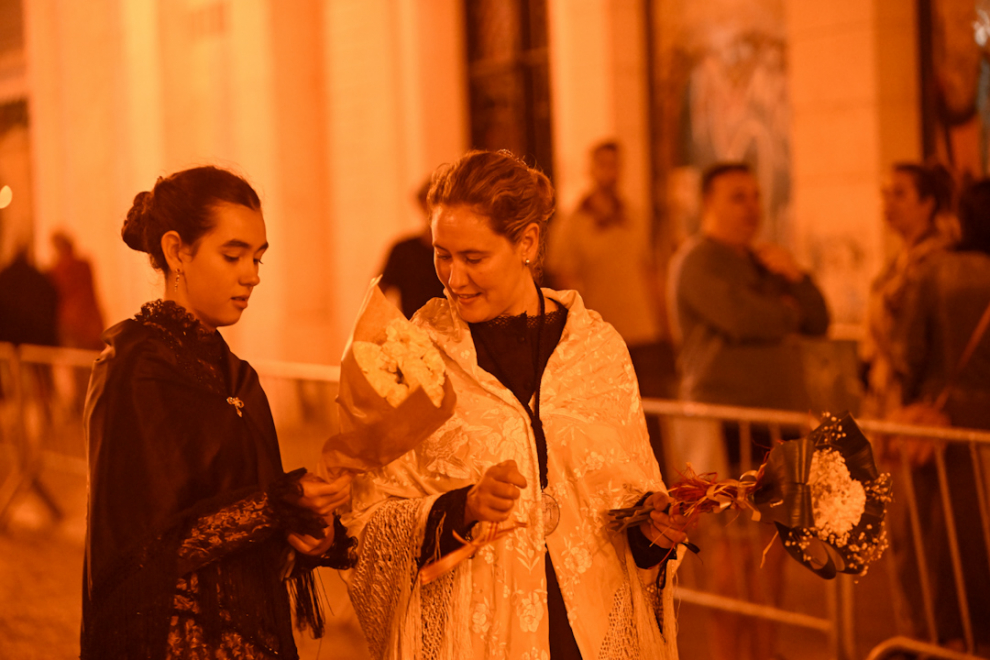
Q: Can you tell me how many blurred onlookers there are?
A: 7